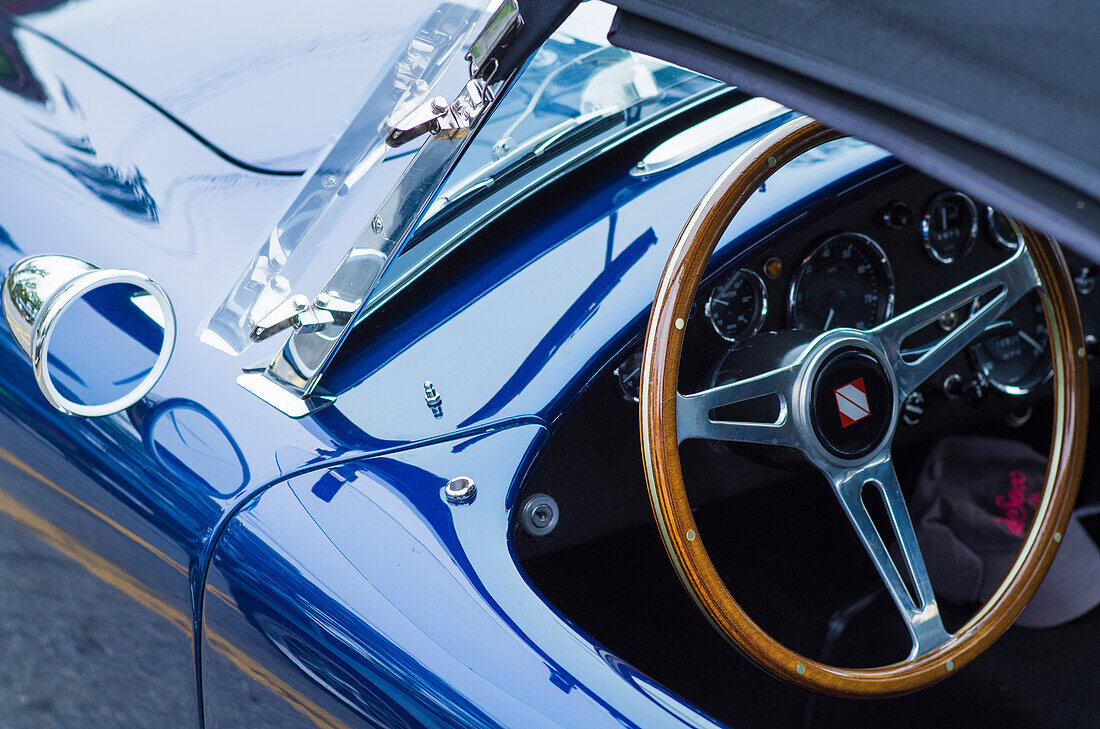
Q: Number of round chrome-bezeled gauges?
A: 6